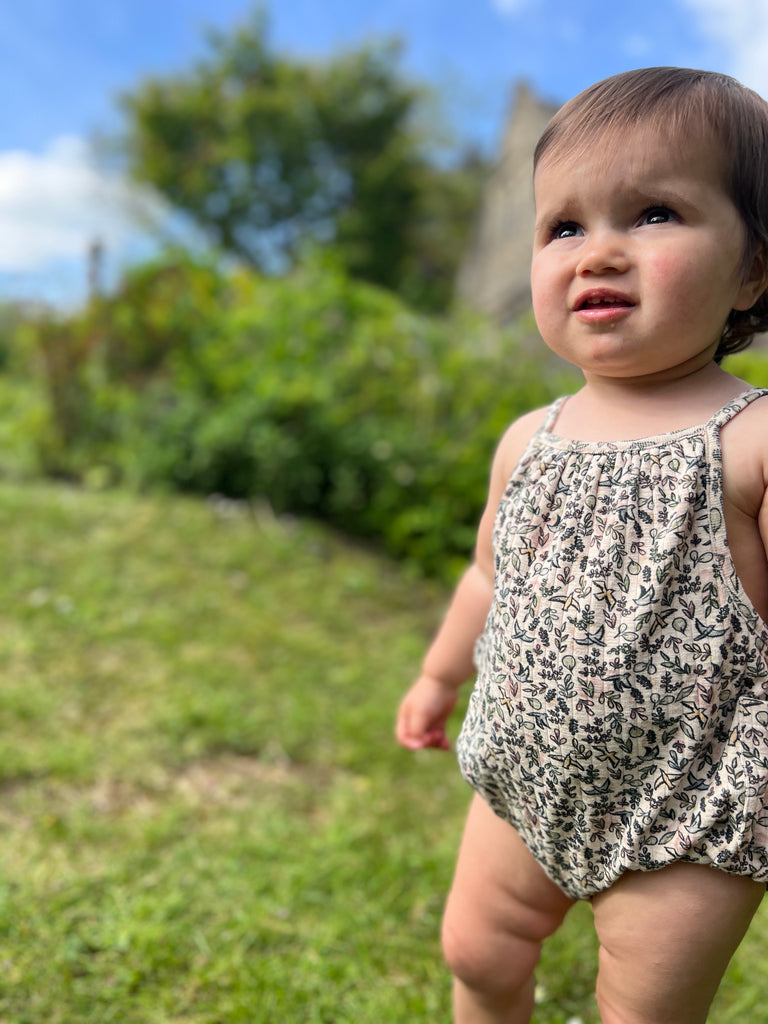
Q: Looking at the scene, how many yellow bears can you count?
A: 0